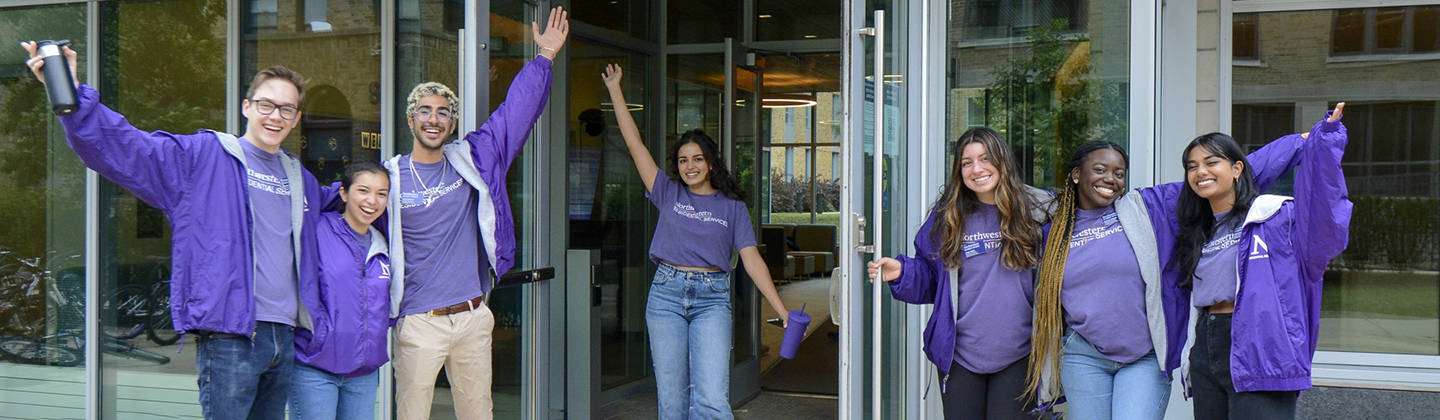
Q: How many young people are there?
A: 7